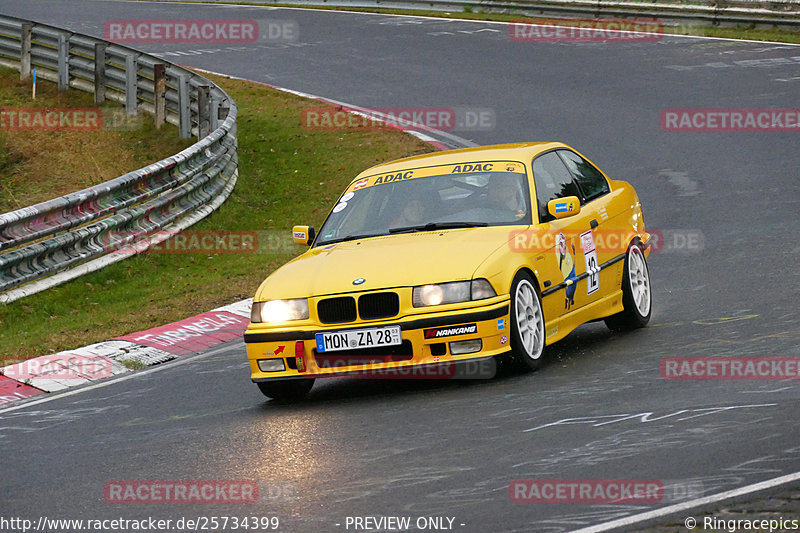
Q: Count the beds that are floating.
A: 0